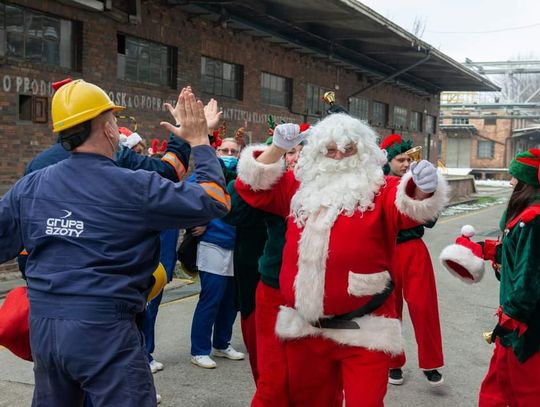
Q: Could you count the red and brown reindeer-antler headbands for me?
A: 2